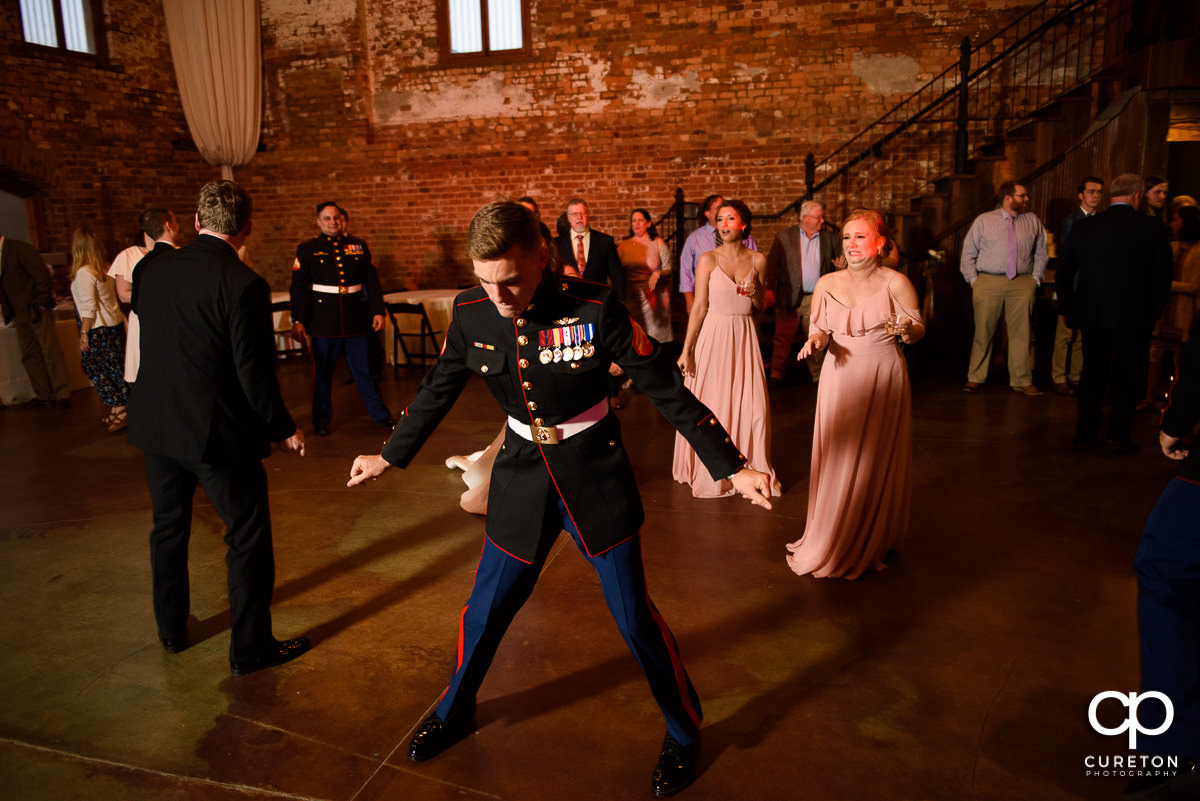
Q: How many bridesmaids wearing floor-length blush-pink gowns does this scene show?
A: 2